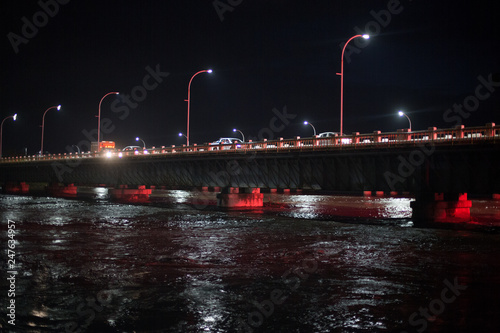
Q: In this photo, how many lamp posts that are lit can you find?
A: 10